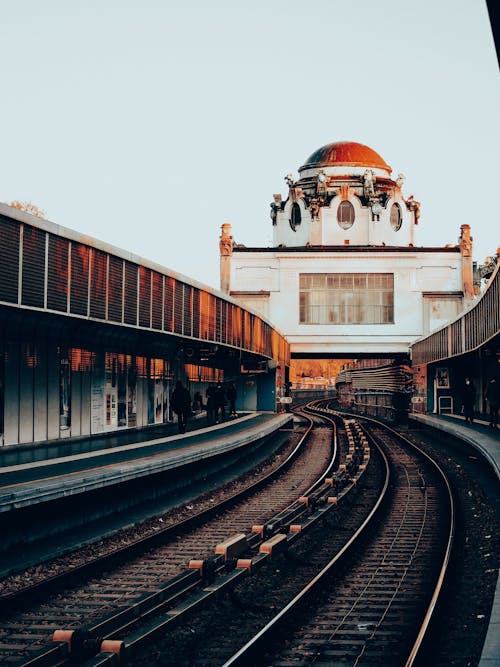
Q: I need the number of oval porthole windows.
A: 3